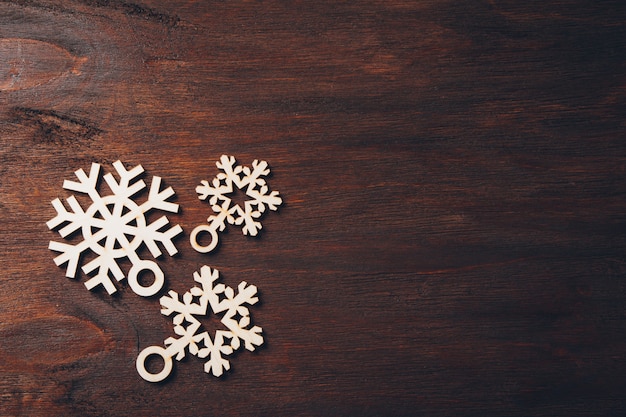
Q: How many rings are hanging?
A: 3